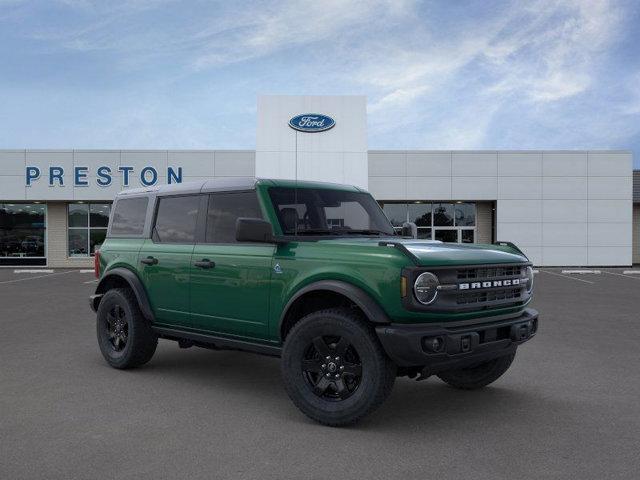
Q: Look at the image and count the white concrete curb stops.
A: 5